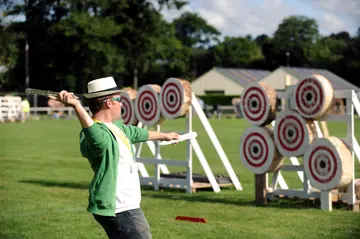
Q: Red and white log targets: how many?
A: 8